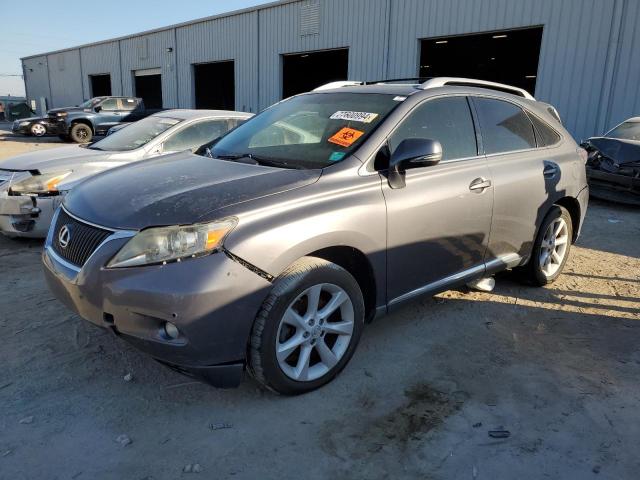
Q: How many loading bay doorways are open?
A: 5